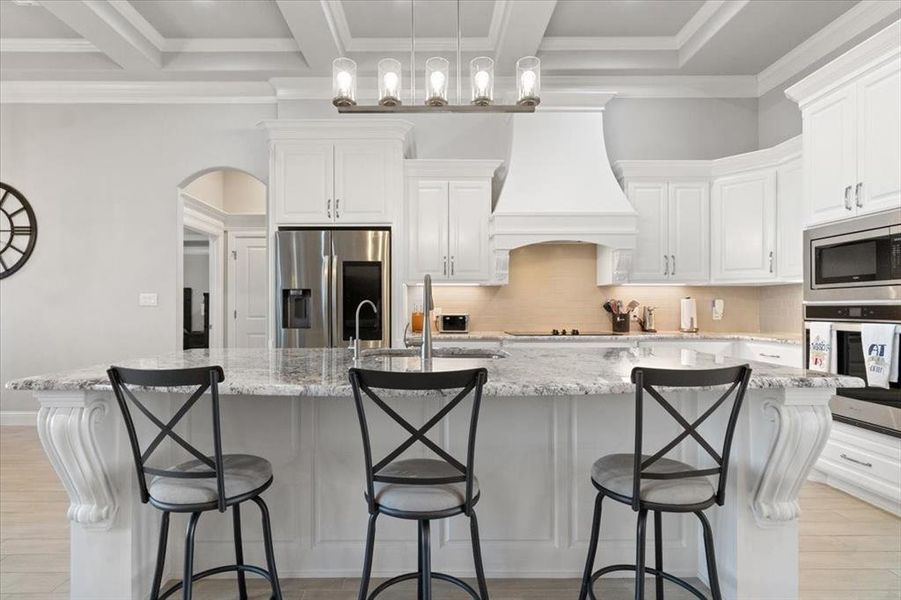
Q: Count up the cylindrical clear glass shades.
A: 5